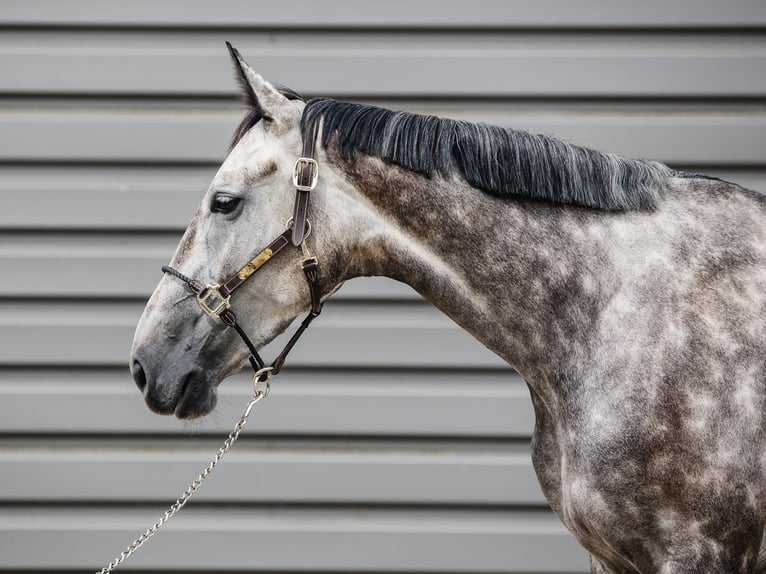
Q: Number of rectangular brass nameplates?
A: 1